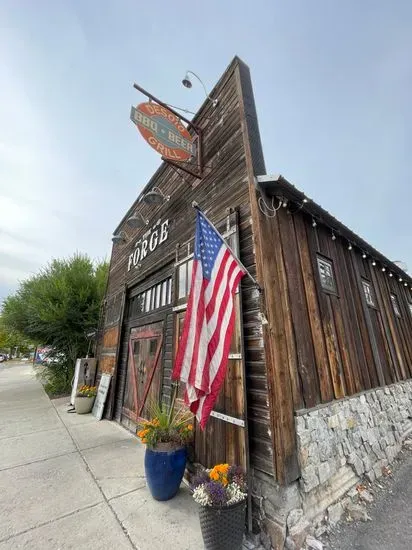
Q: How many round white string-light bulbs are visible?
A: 12